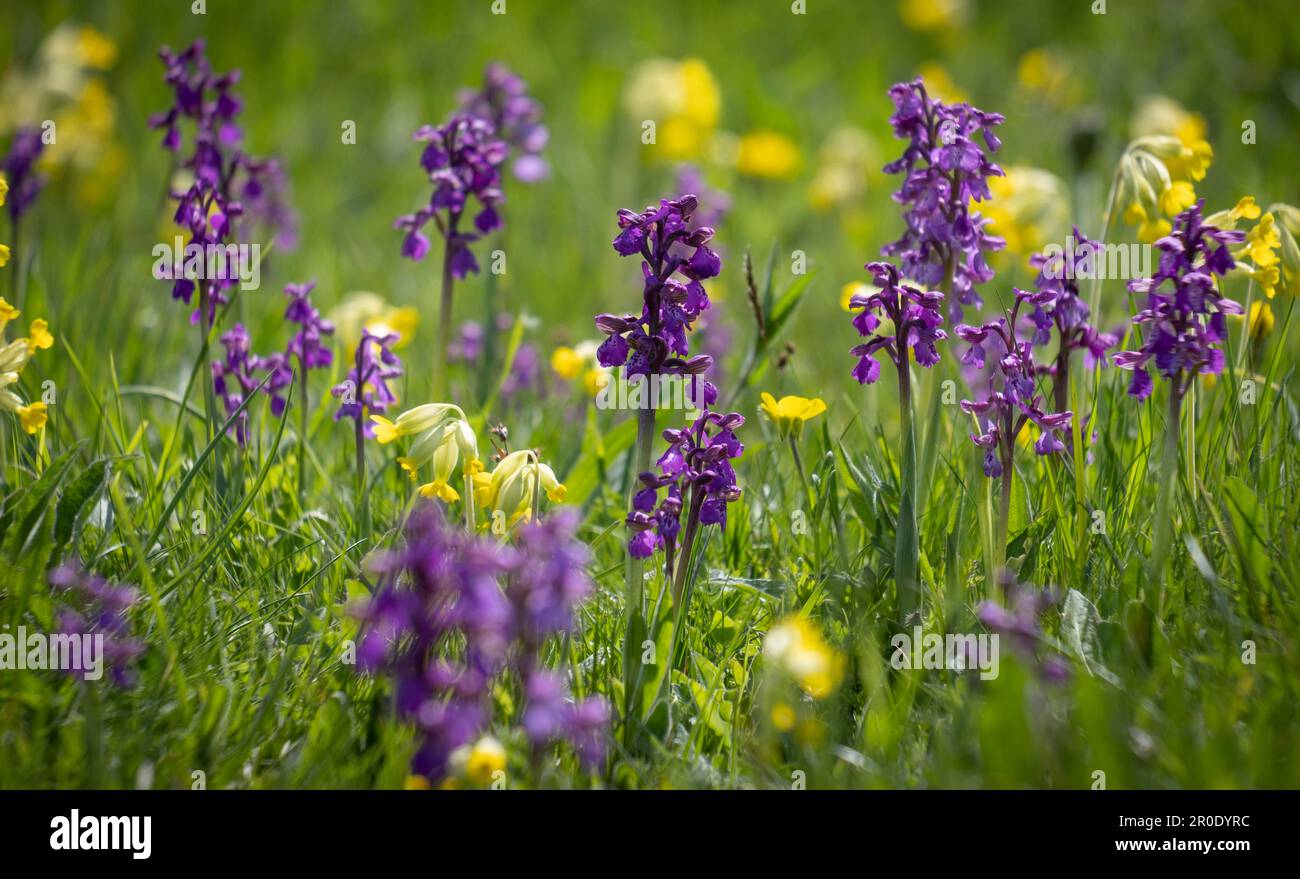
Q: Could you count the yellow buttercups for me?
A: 1